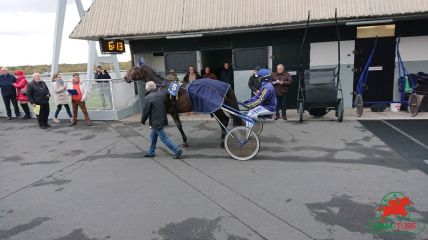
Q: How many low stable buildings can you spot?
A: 1